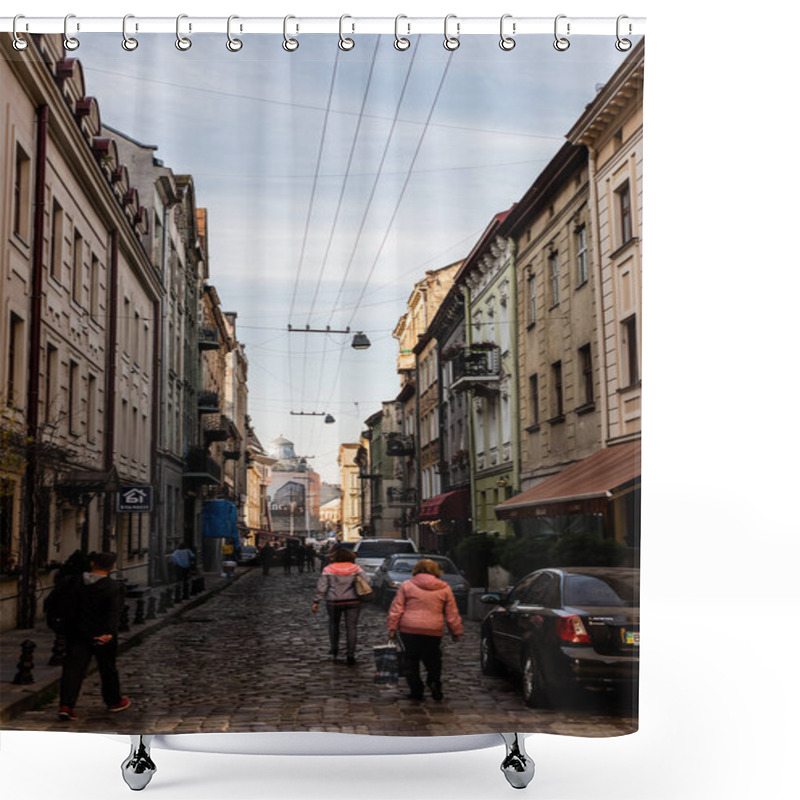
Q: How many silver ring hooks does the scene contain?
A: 12